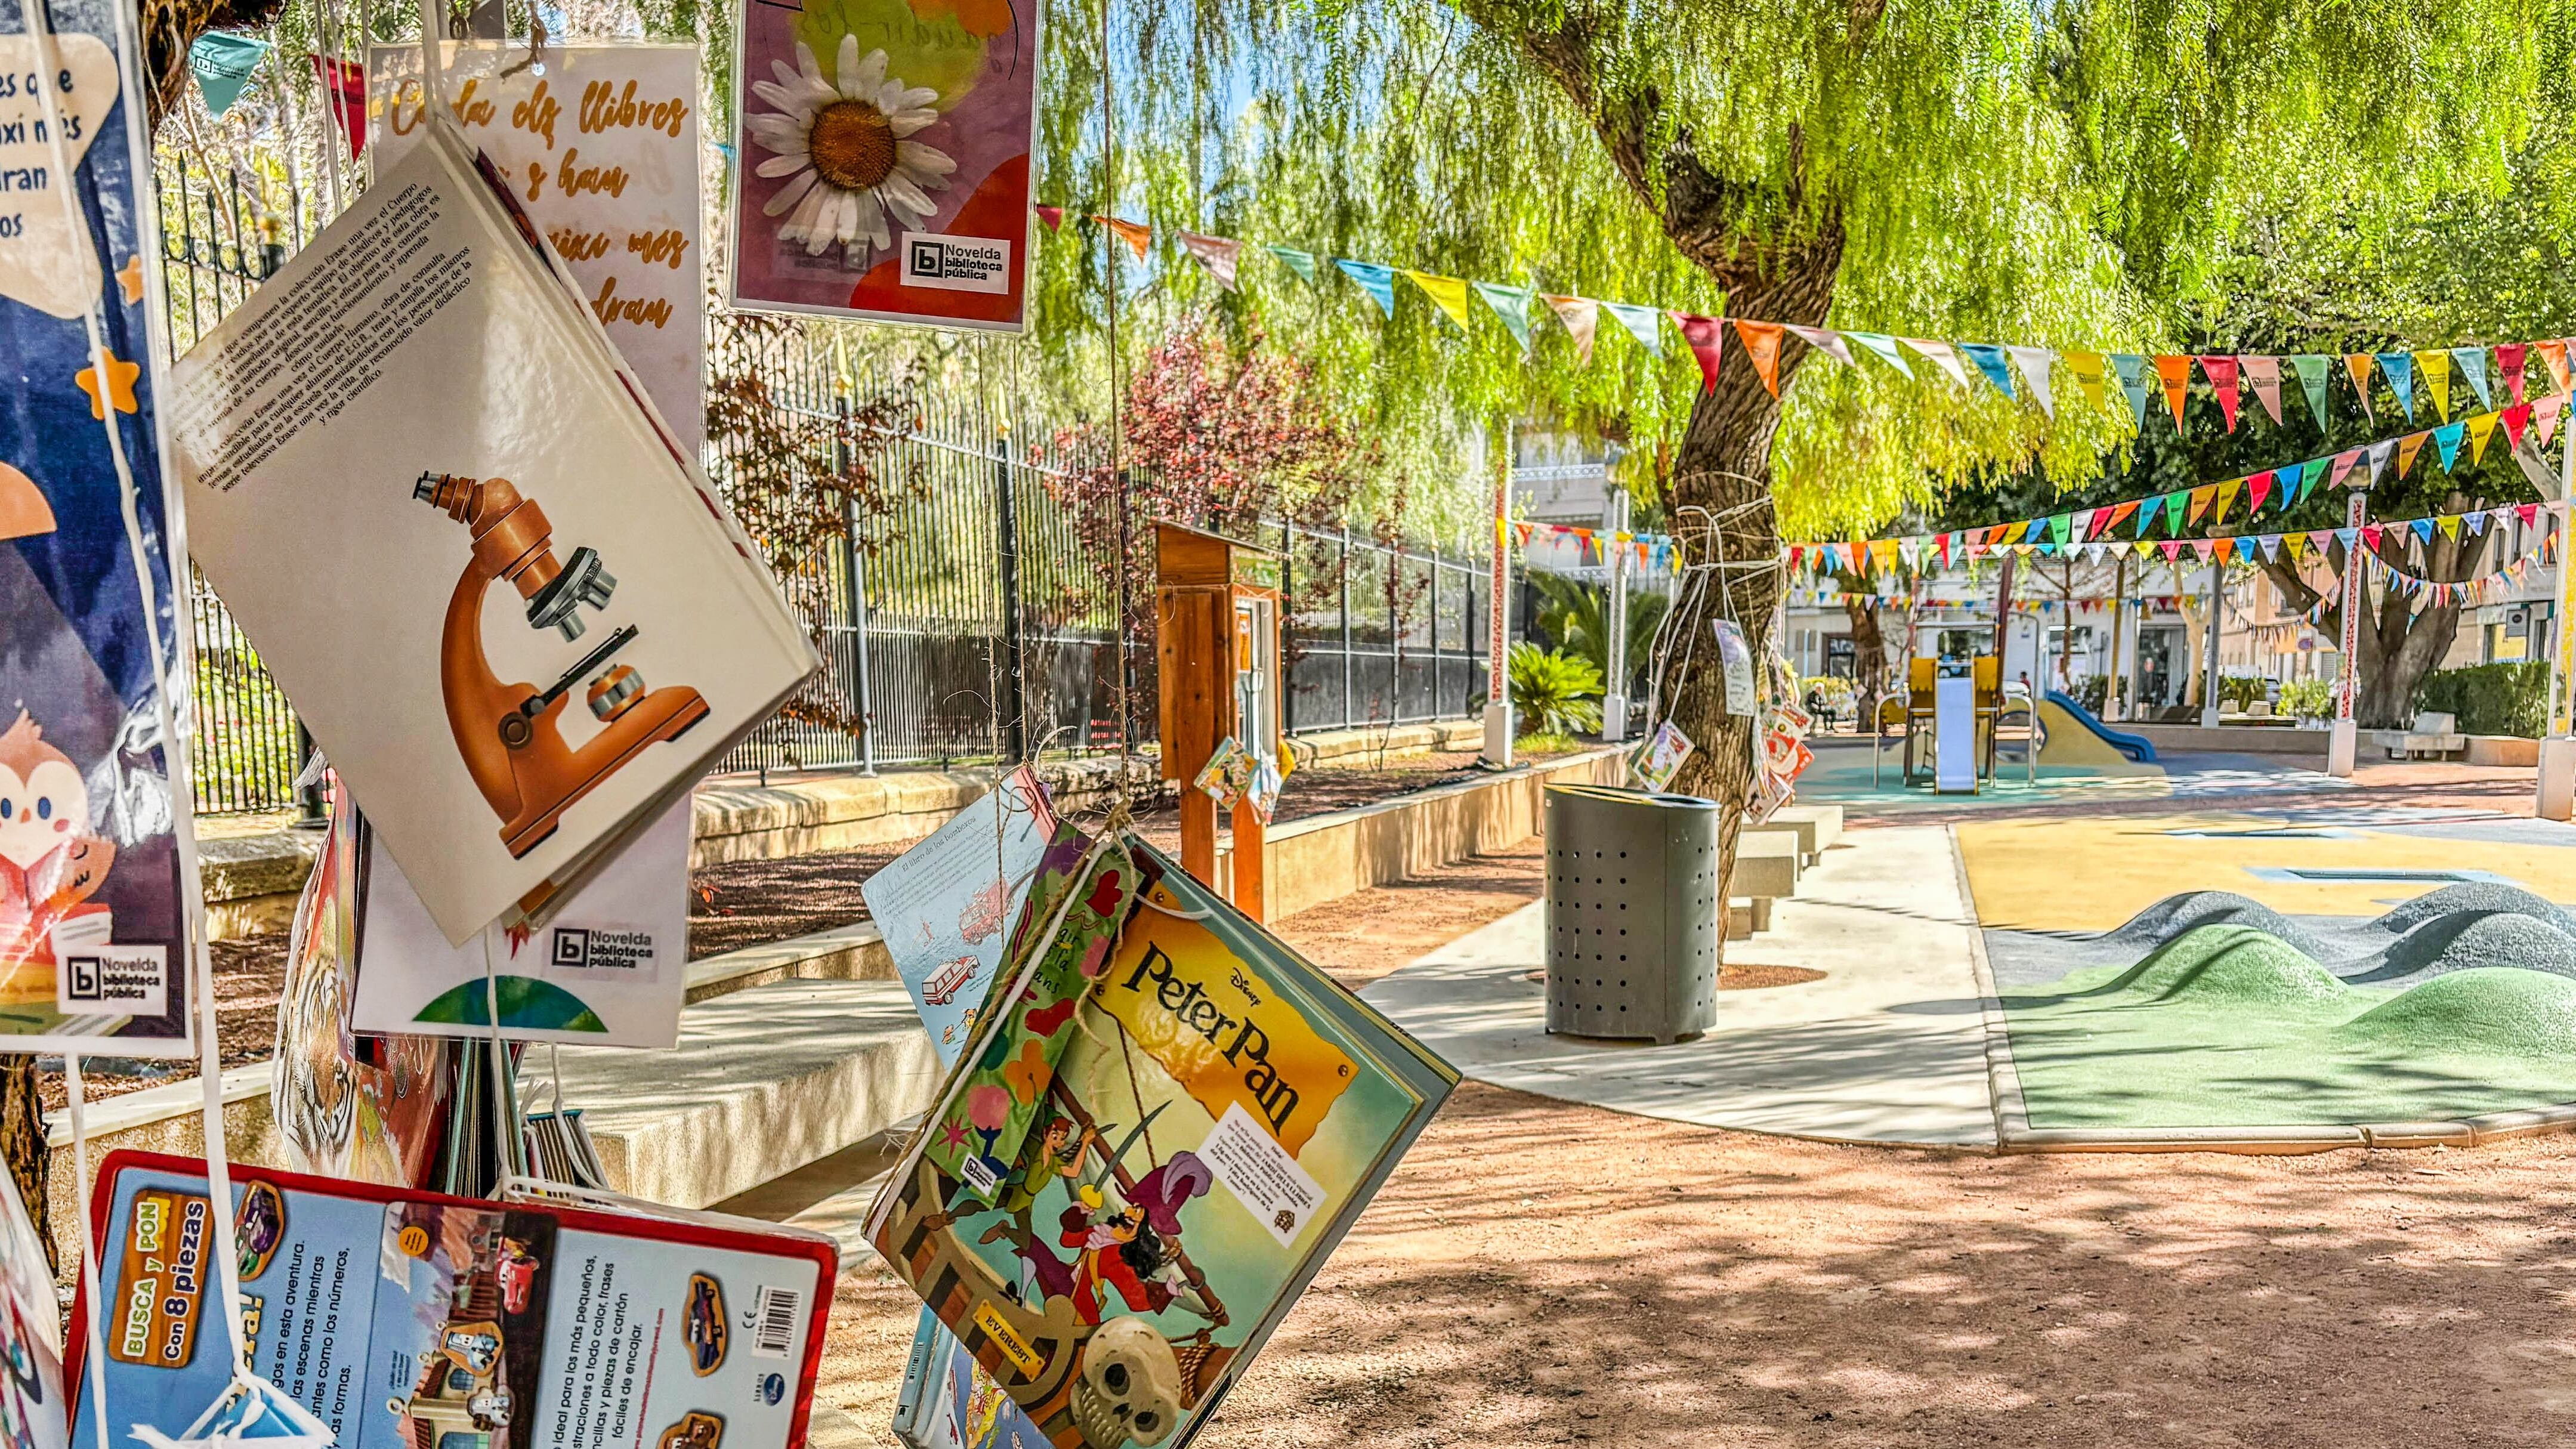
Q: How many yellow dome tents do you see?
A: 0